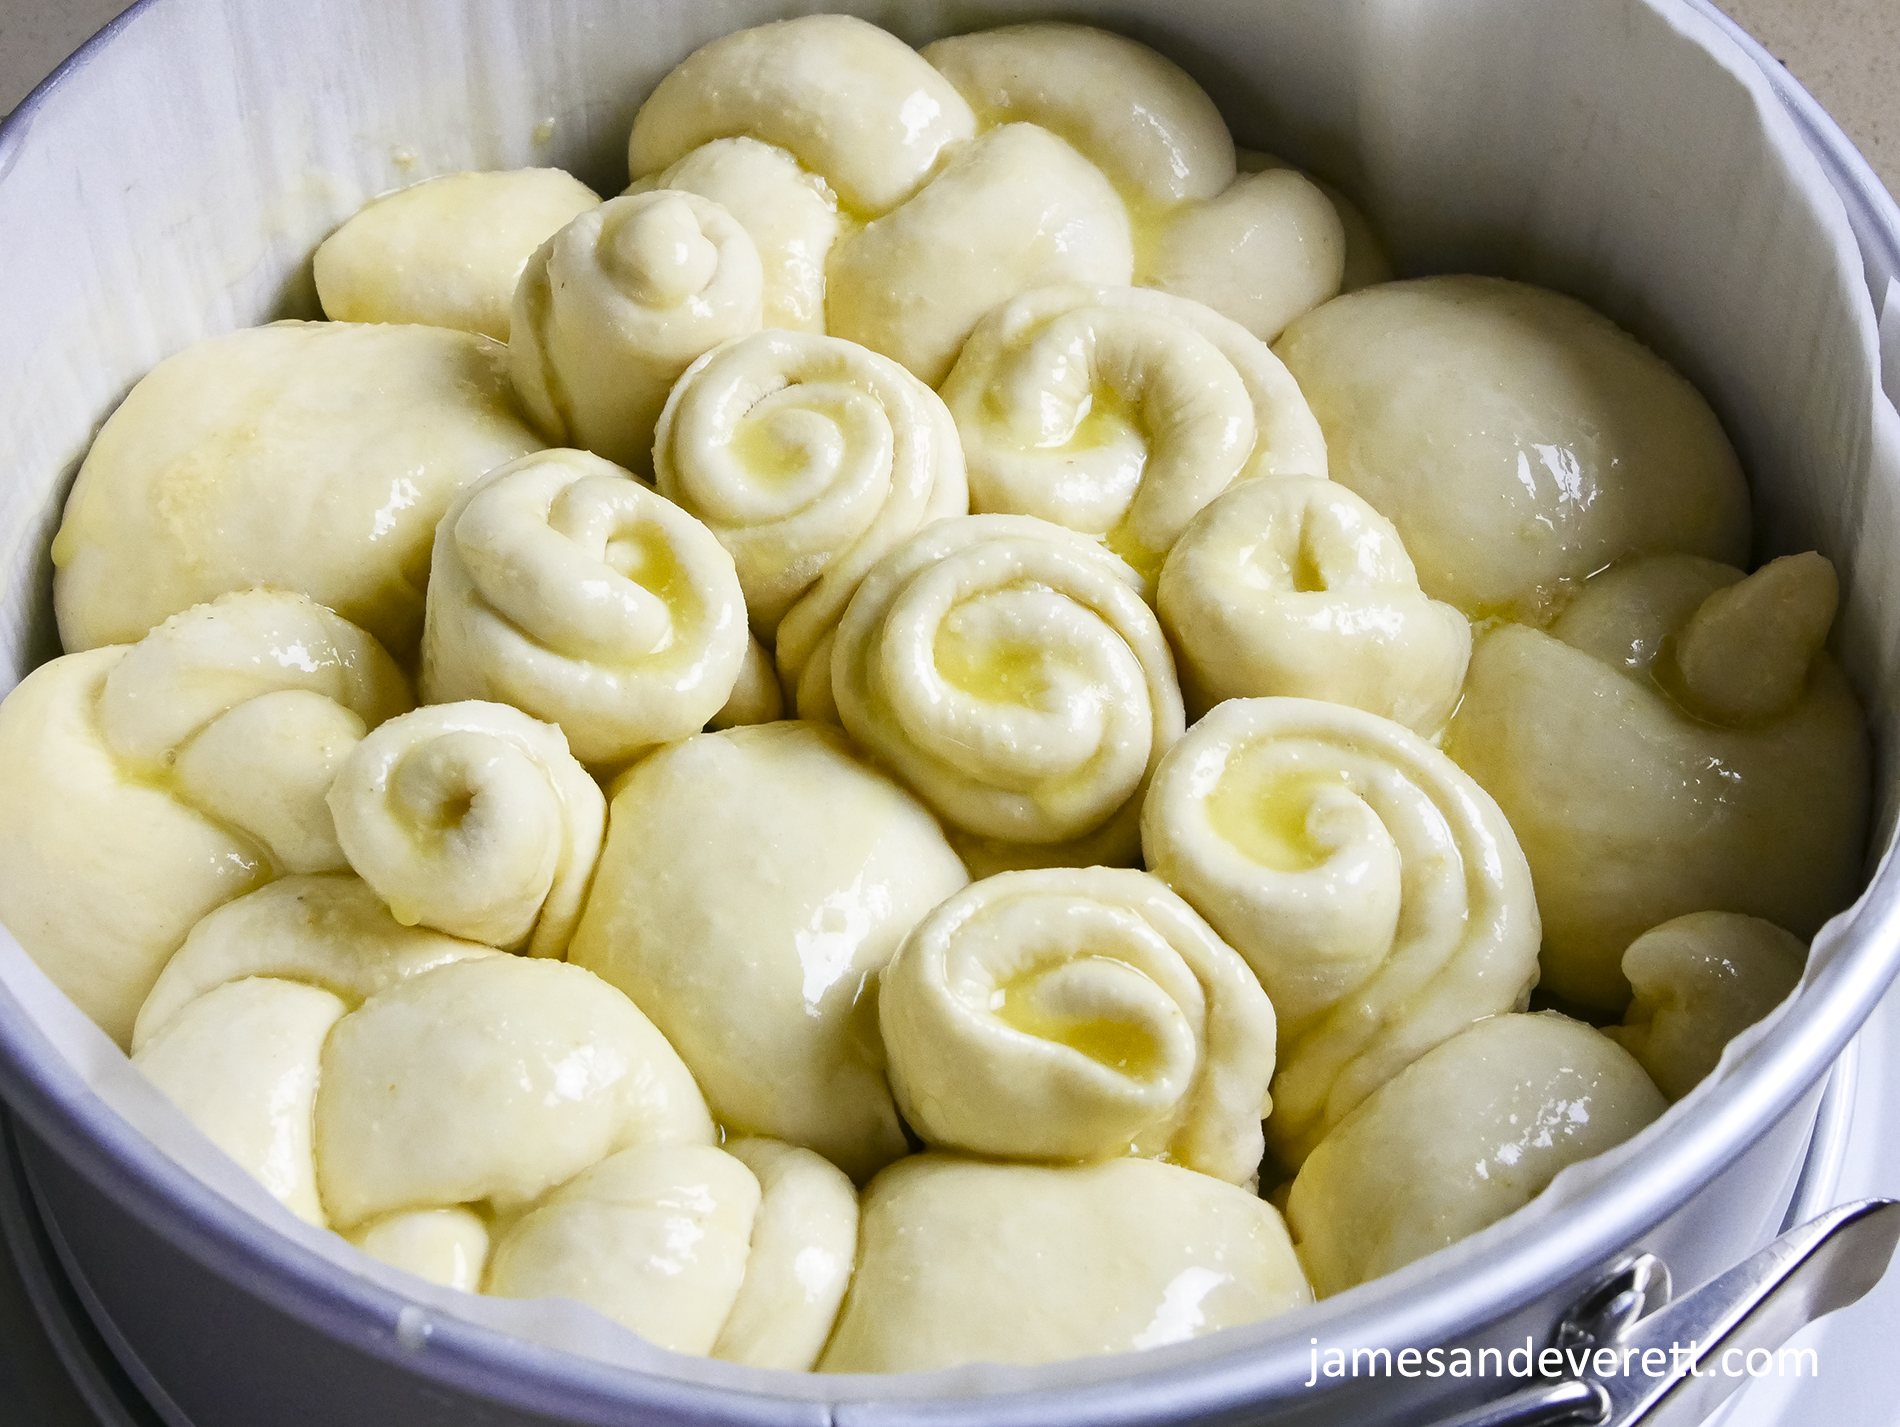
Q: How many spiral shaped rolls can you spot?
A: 9